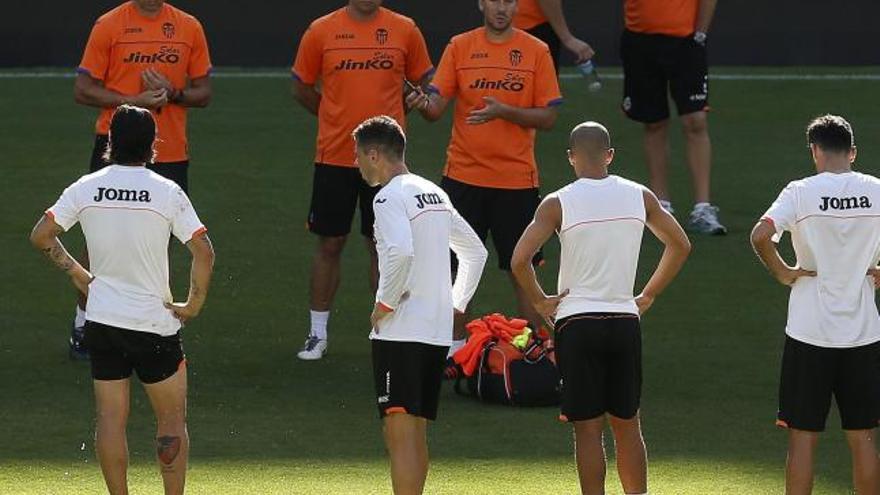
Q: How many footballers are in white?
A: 4